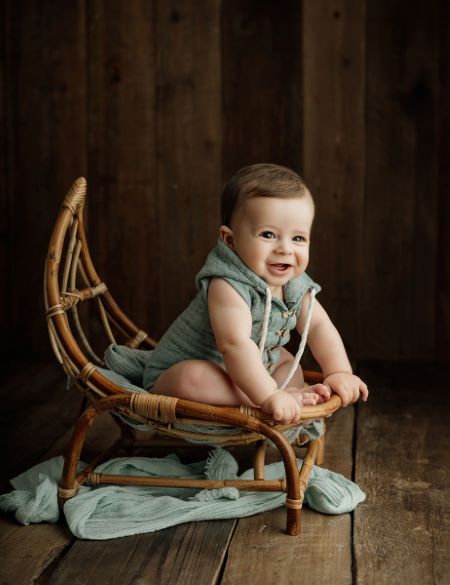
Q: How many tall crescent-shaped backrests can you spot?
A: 1